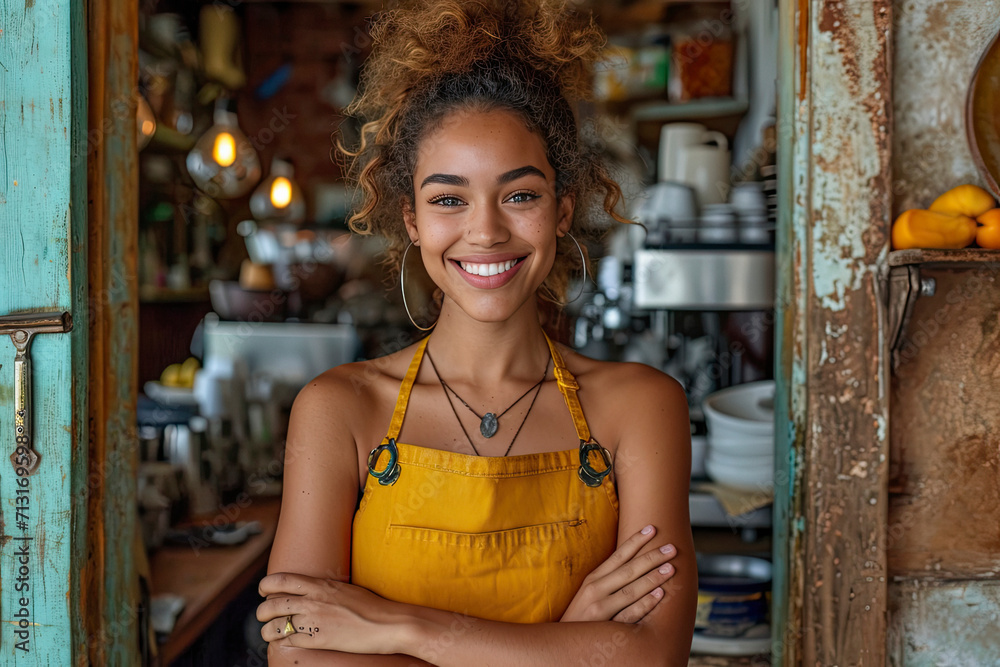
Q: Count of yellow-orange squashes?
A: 3